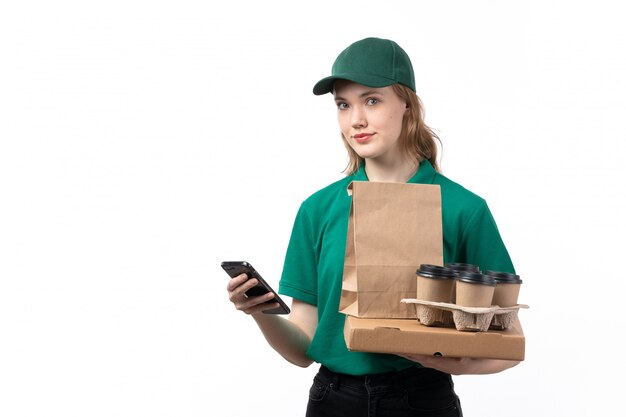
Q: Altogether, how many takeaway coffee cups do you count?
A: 4